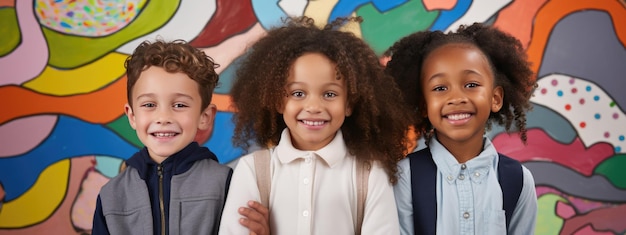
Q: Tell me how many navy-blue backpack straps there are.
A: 2